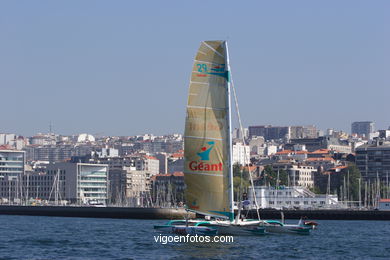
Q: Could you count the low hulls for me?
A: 3